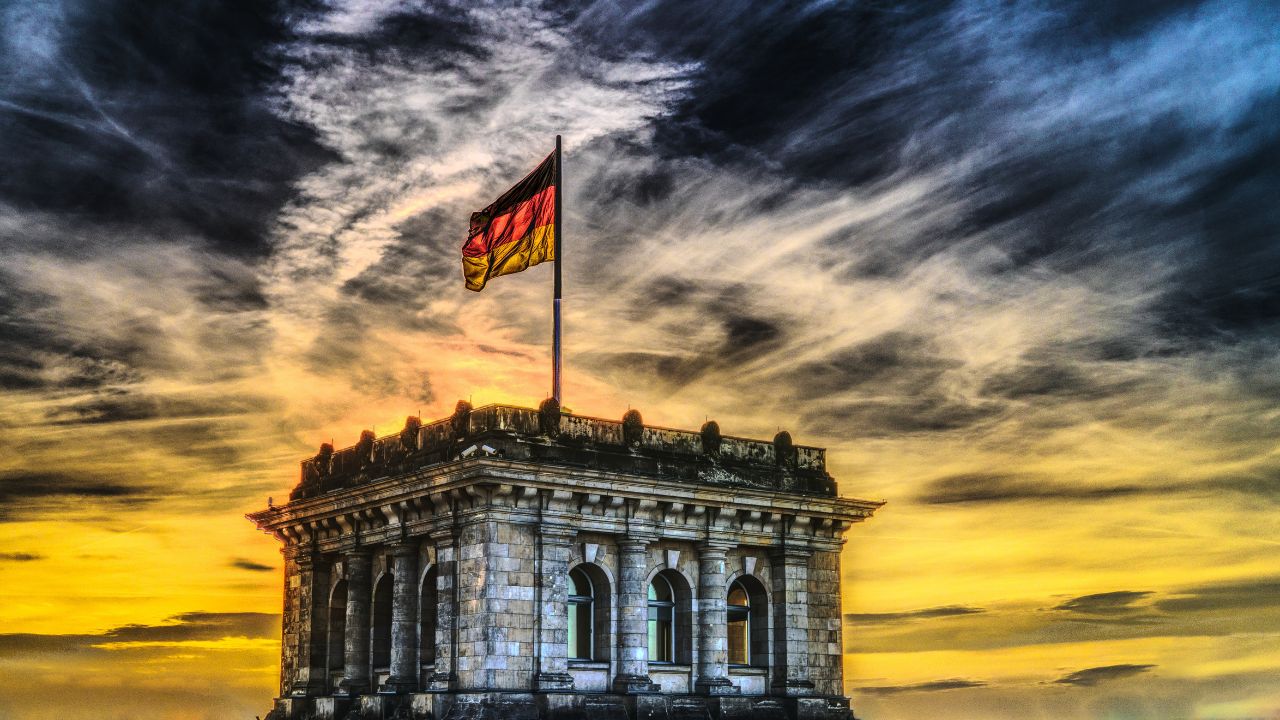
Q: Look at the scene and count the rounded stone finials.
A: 8